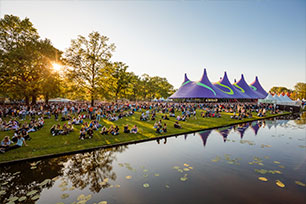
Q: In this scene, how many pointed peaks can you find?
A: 5